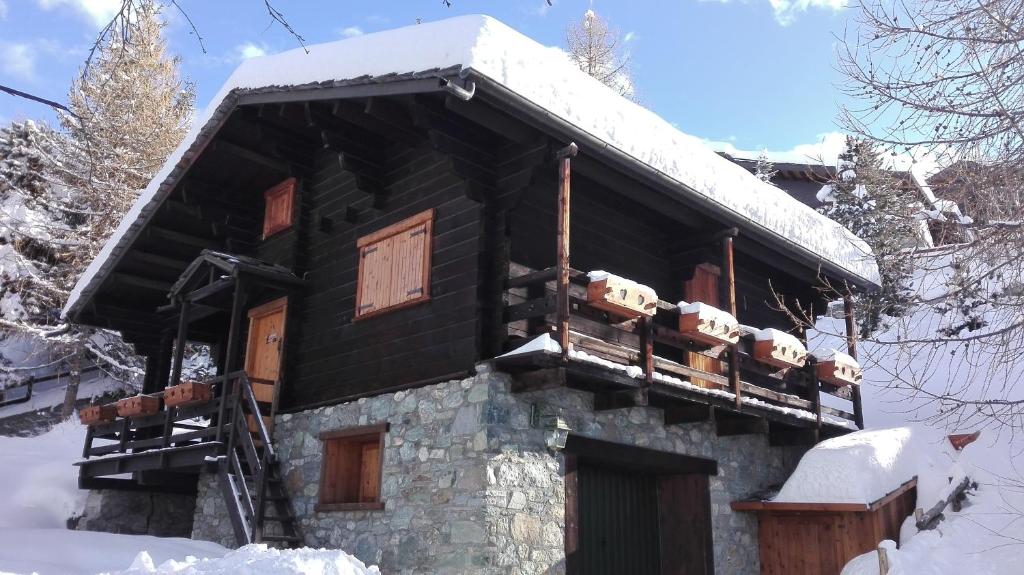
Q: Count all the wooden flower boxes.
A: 7